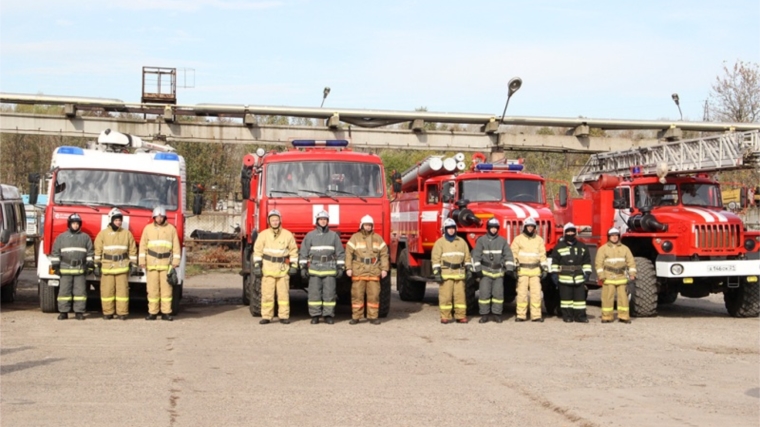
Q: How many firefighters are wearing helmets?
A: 11